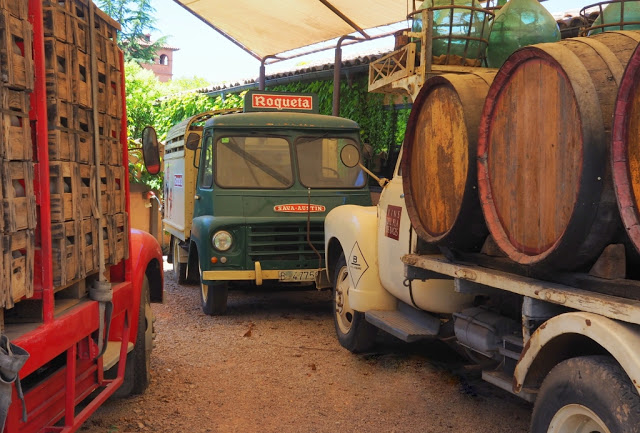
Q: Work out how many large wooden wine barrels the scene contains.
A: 3